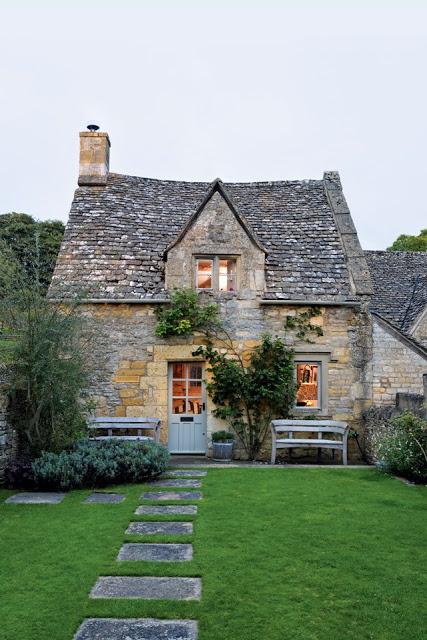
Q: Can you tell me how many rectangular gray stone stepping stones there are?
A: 10